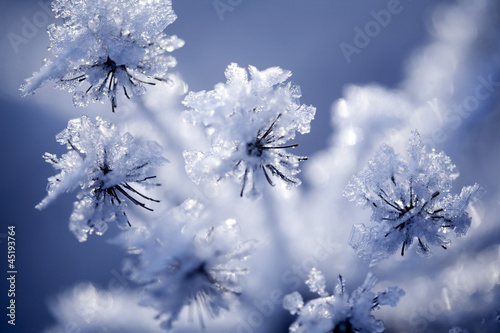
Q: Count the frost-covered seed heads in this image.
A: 6